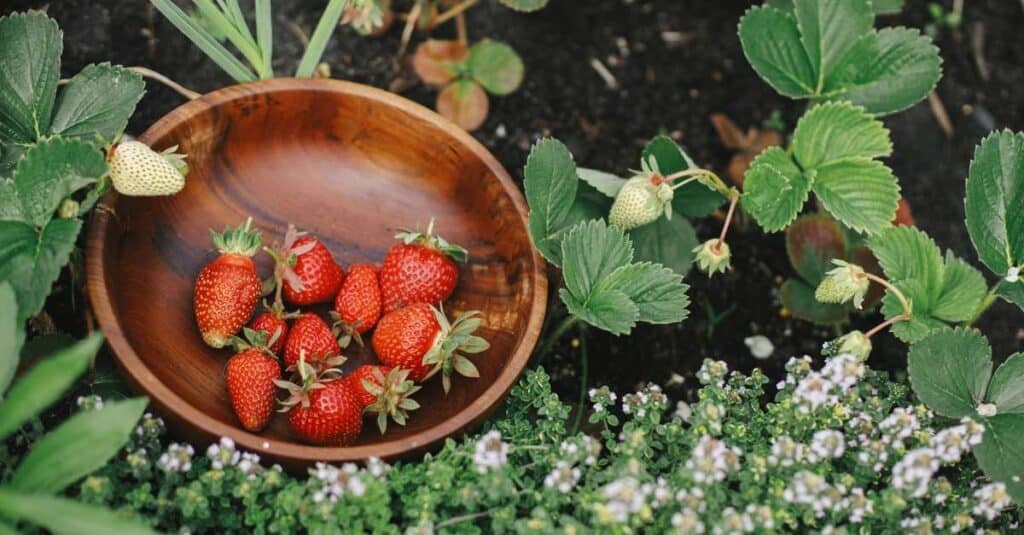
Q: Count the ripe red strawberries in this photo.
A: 10